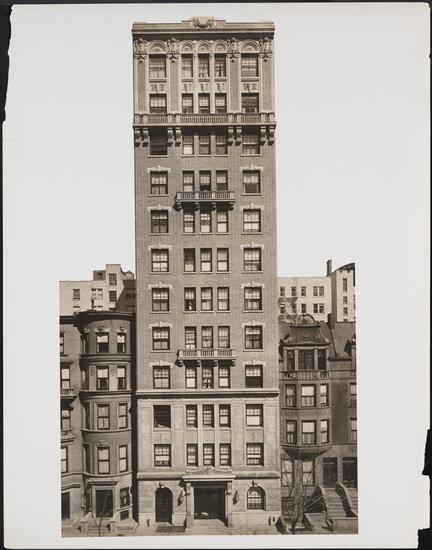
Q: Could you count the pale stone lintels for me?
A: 12